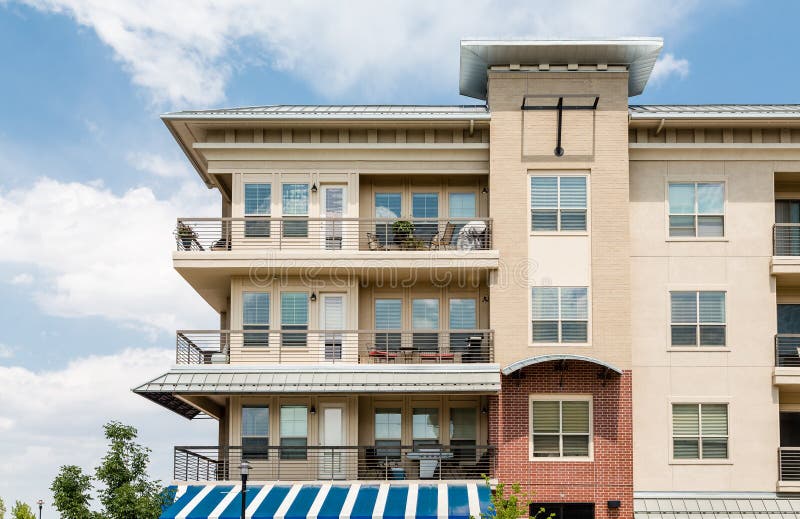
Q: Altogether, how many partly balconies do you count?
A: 3